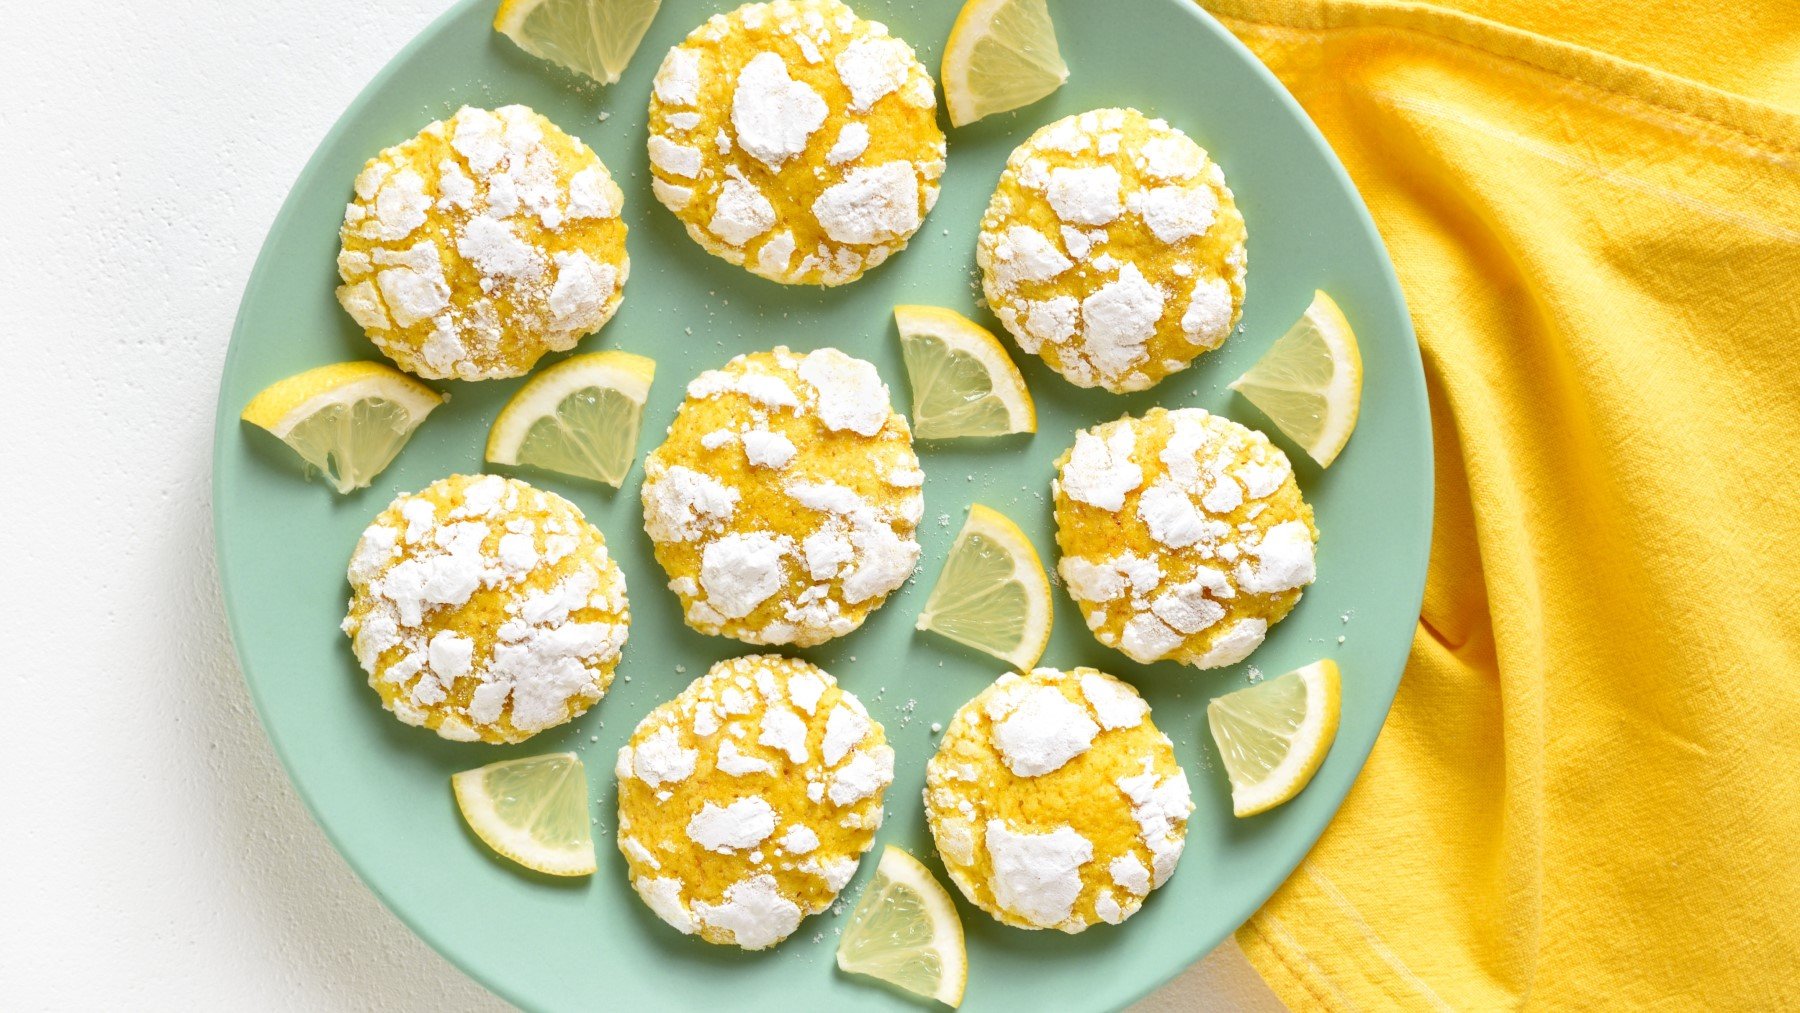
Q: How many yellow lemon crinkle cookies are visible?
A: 8